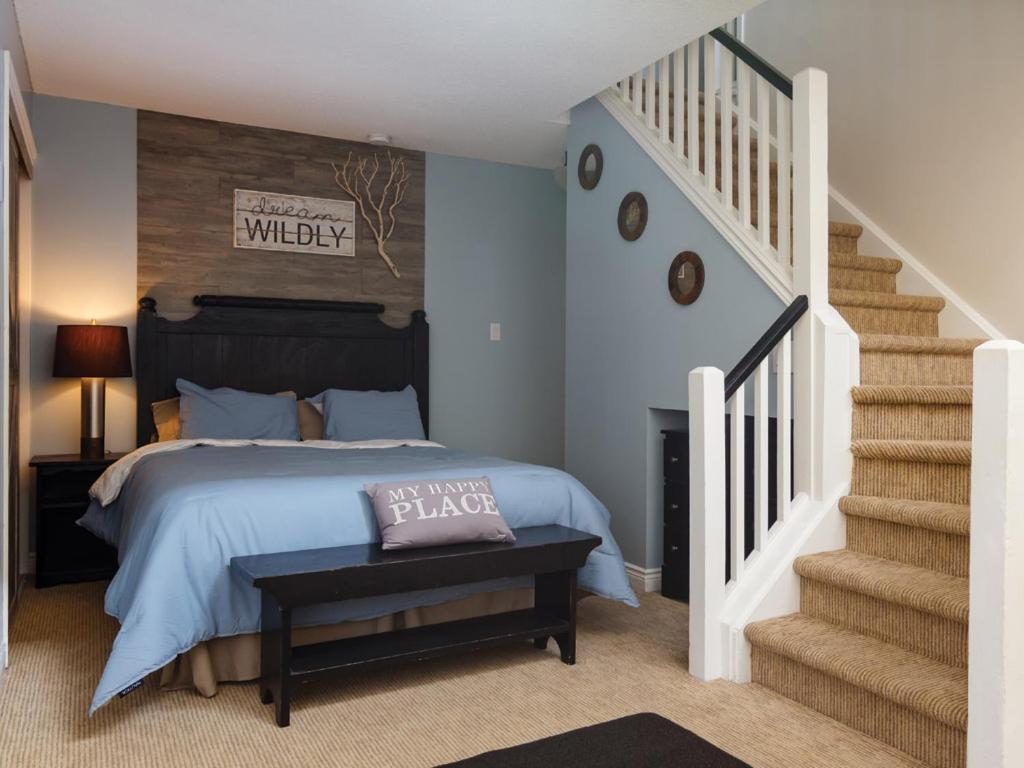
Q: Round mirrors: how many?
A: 3